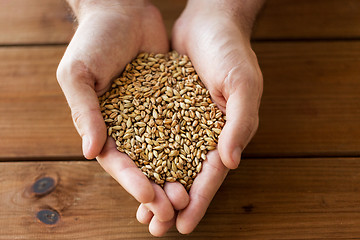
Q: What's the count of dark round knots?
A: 2